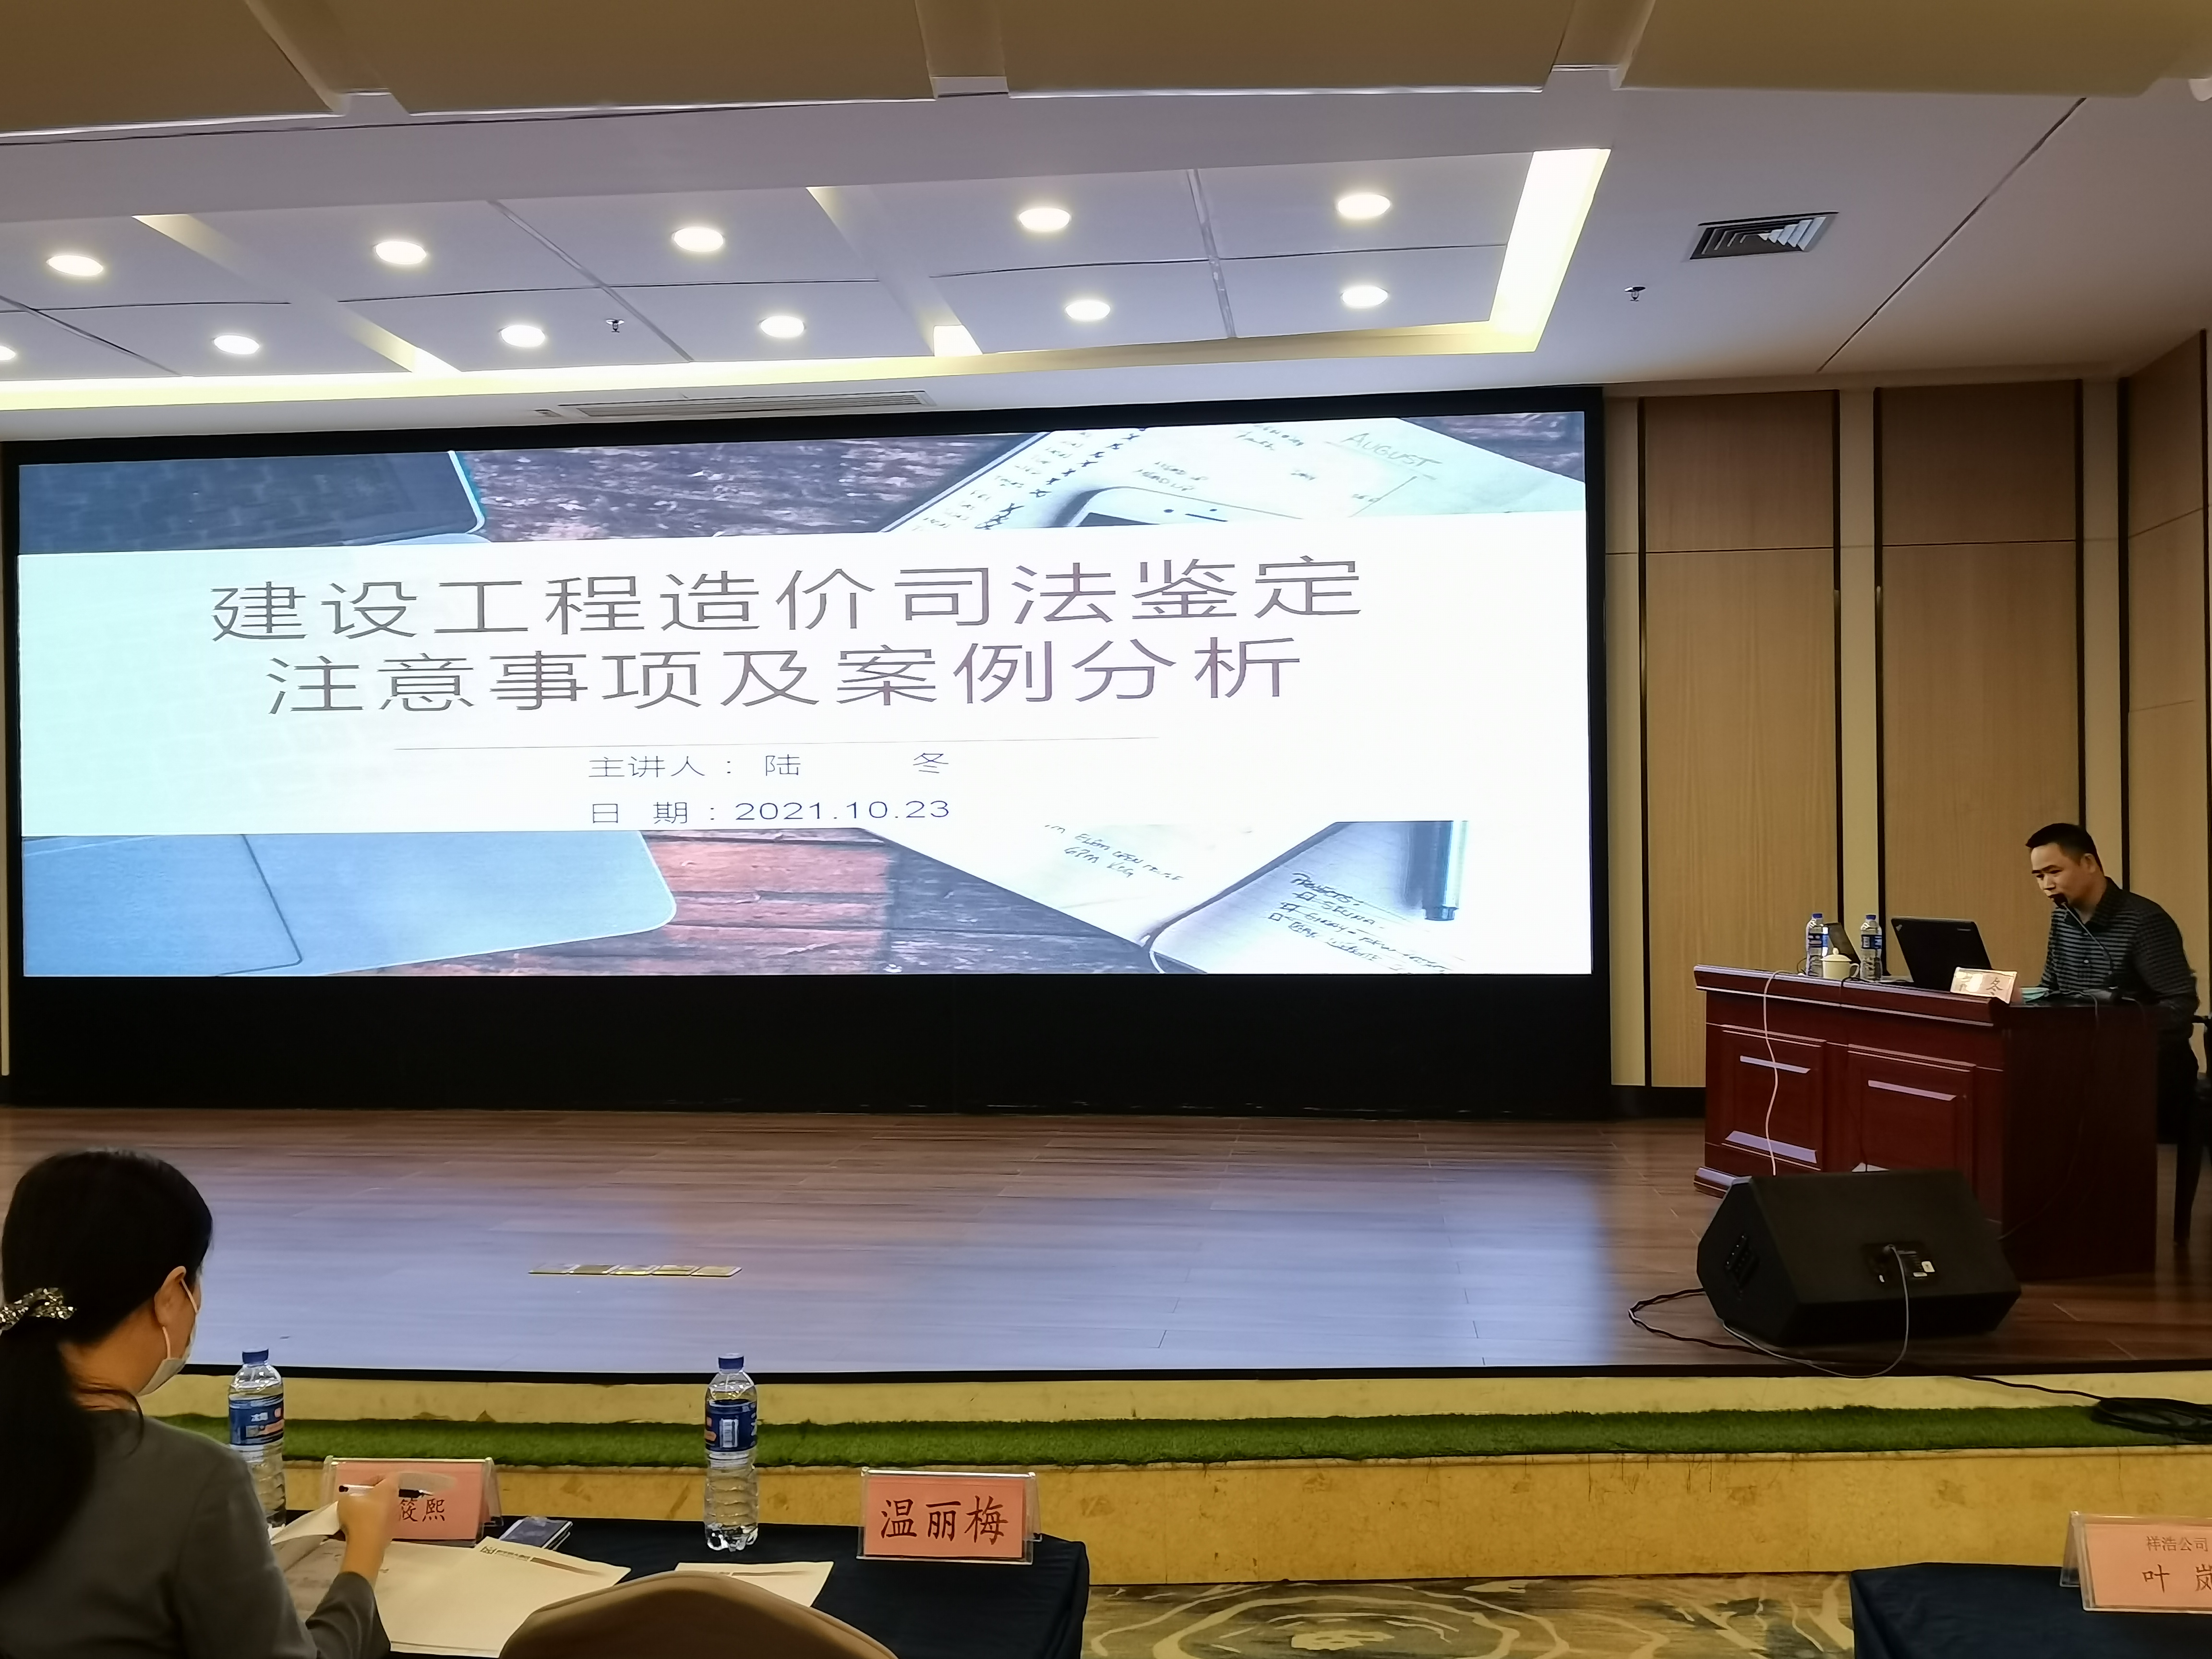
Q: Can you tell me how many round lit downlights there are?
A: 11